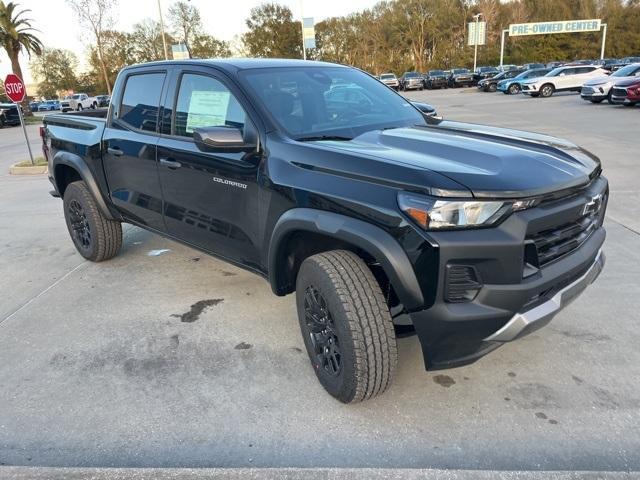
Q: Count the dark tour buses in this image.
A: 0